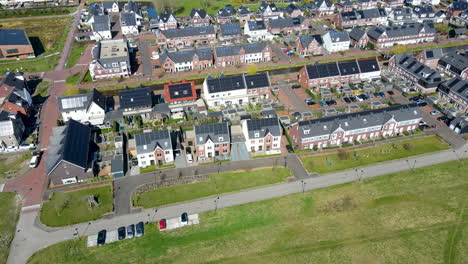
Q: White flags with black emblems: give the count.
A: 0